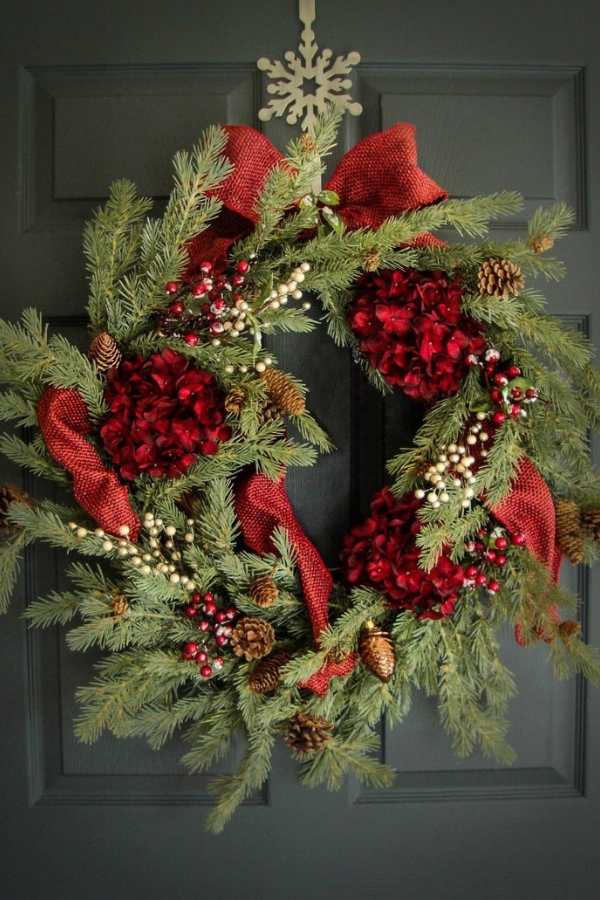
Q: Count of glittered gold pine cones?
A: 1